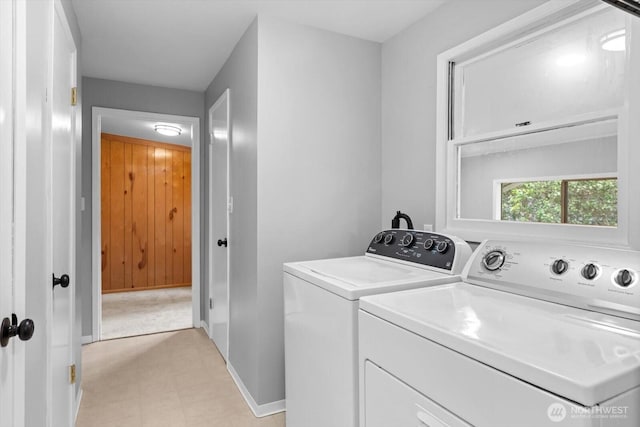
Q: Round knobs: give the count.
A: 12